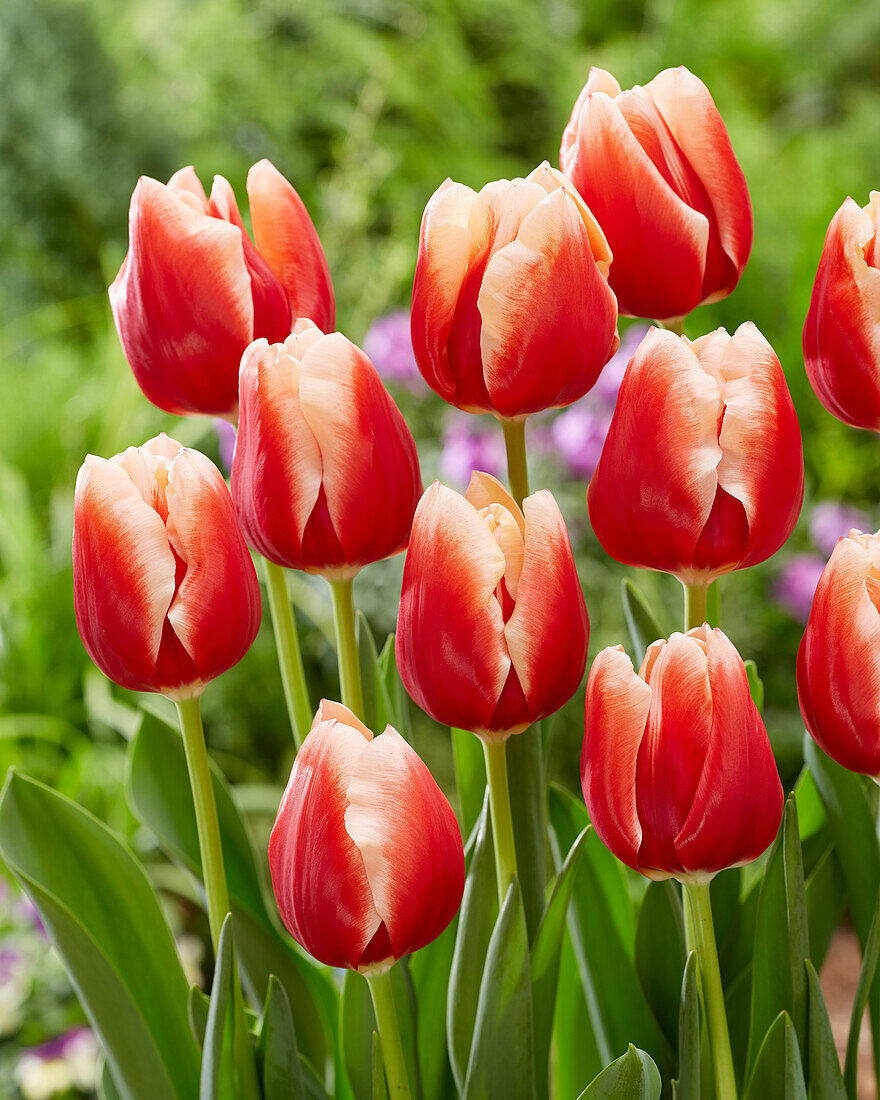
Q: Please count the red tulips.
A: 11